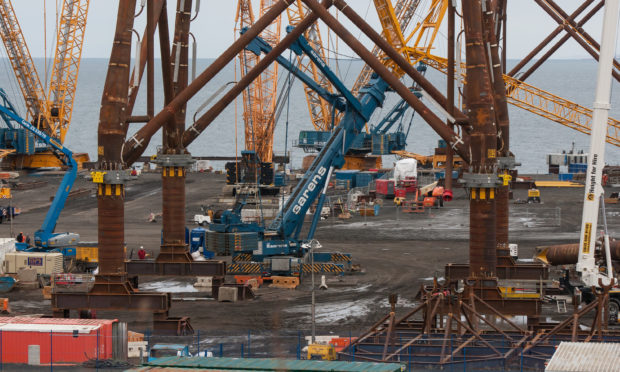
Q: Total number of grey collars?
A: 4